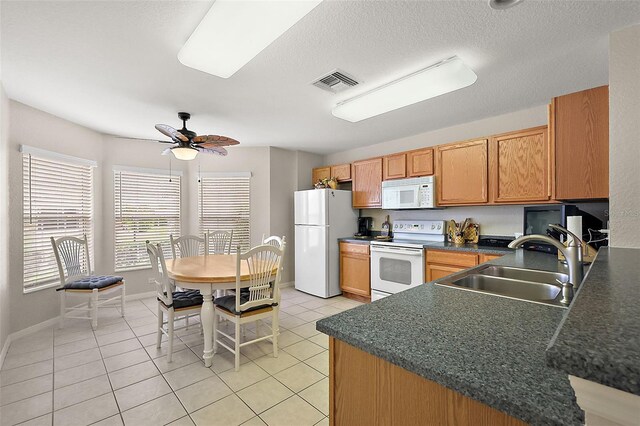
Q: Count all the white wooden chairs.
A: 6